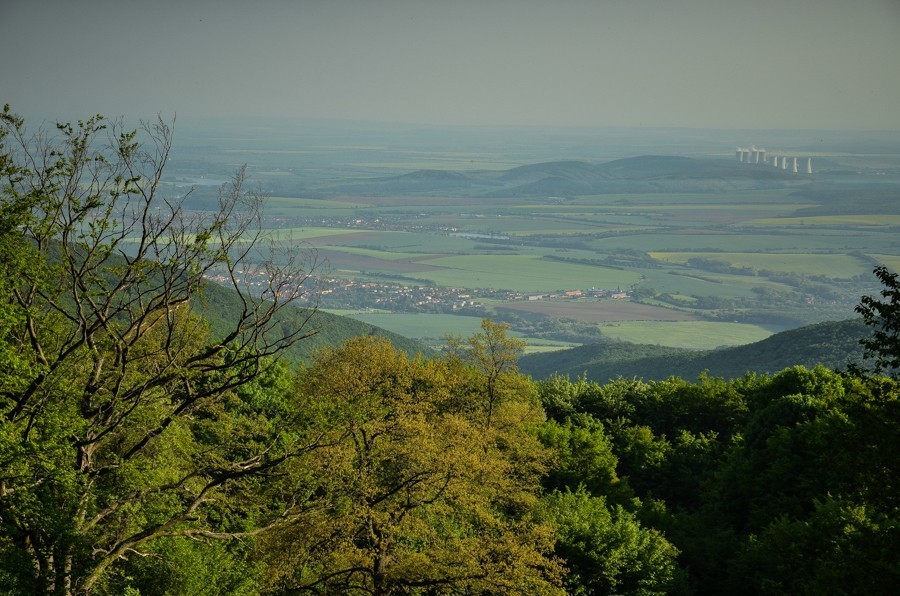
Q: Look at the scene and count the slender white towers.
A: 8